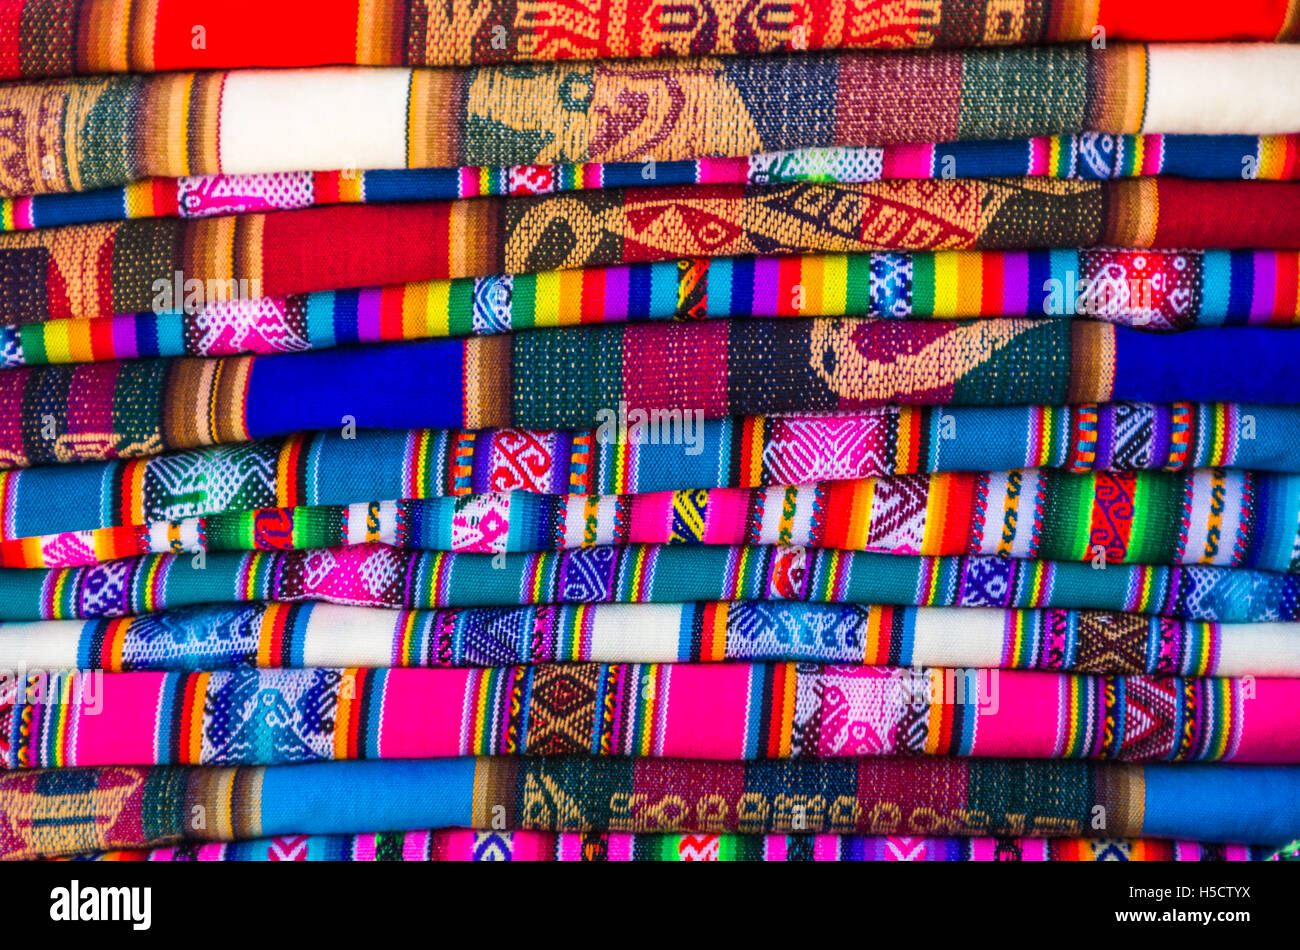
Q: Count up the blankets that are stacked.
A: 13